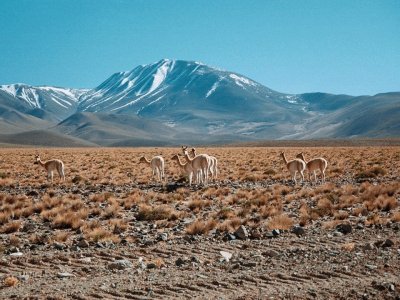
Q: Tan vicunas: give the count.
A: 7